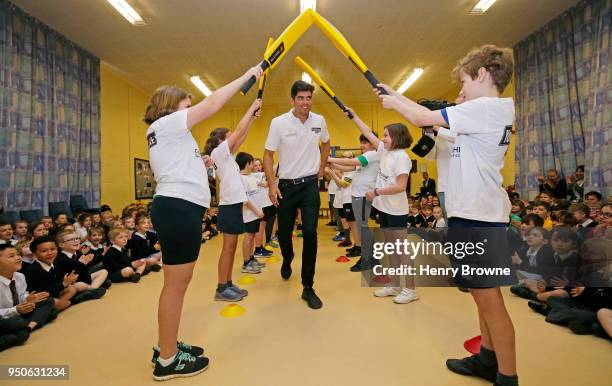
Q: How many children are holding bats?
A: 4